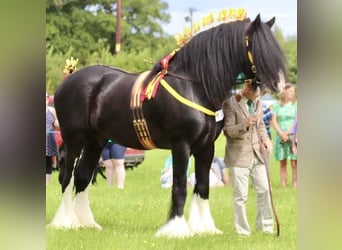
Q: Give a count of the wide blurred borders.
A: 2